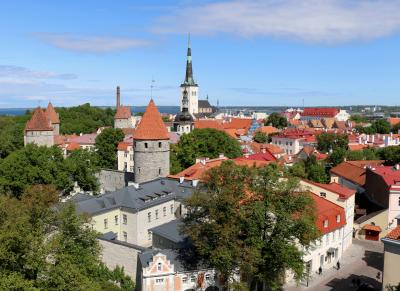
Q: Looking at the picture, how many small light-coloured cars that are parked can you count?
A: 0